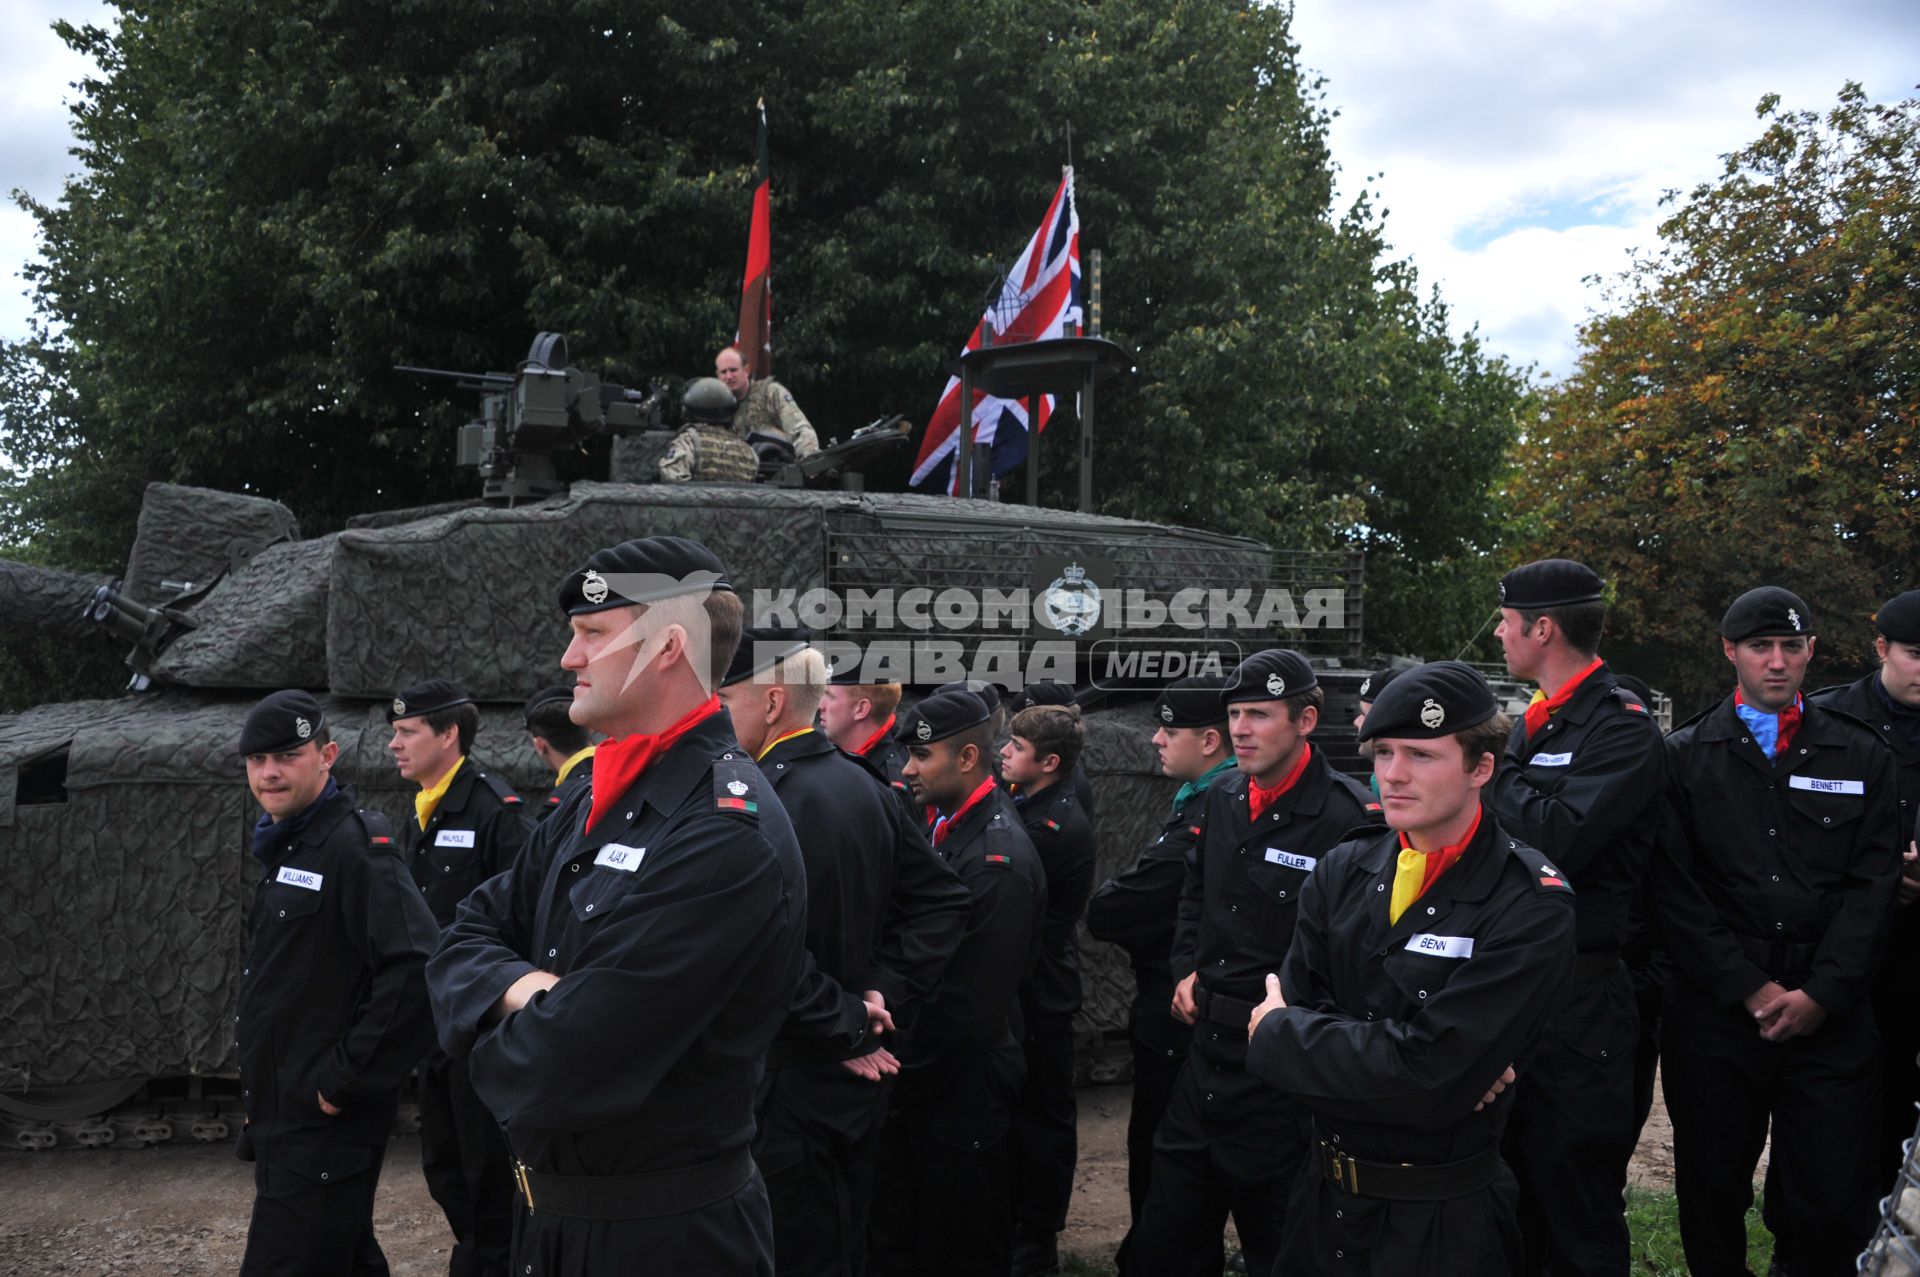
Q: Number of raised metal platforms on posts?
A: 1